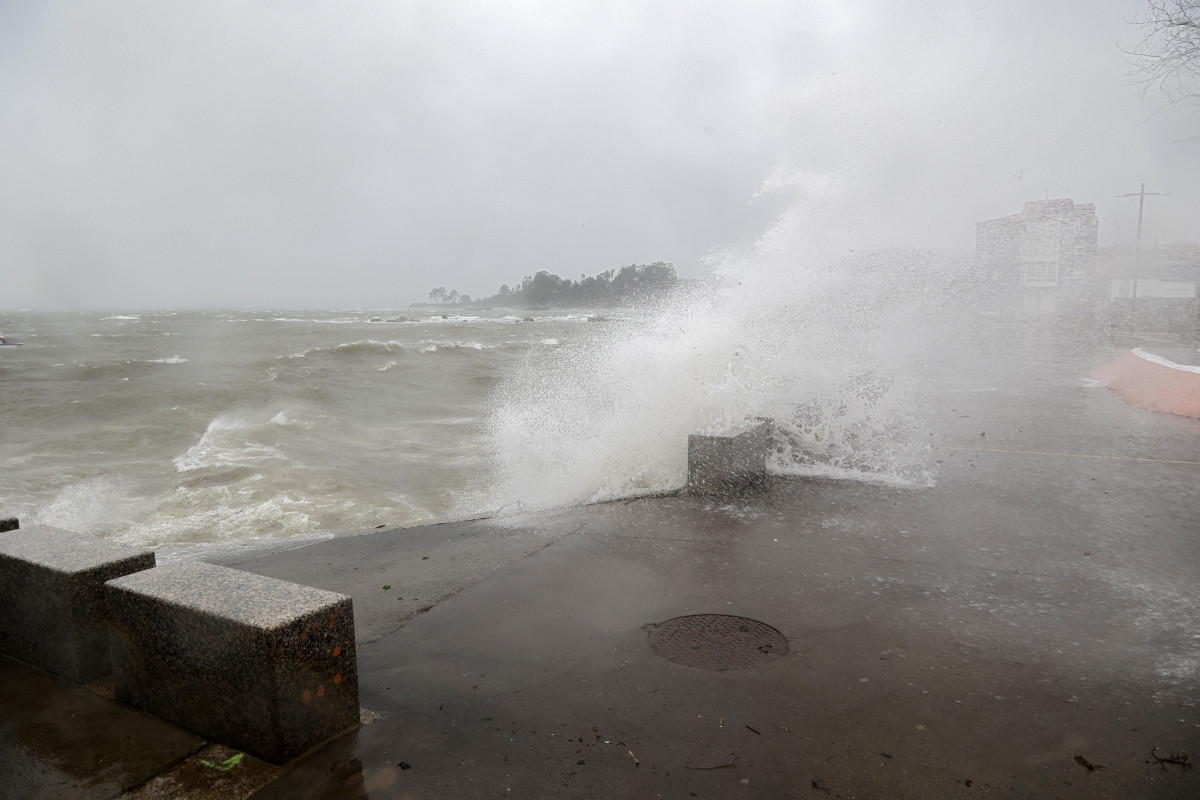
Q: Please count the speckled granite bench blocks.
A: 4